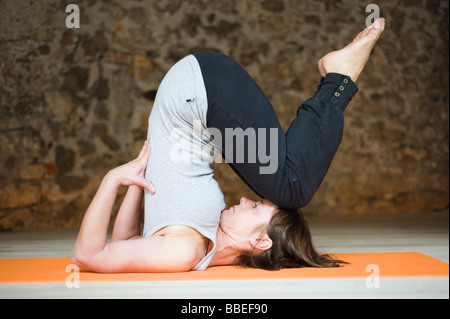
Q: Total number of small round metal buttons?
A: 3